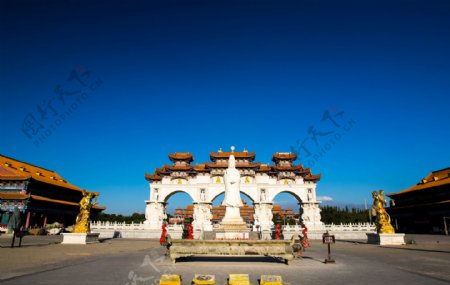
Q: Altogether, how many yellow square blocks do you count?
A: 4